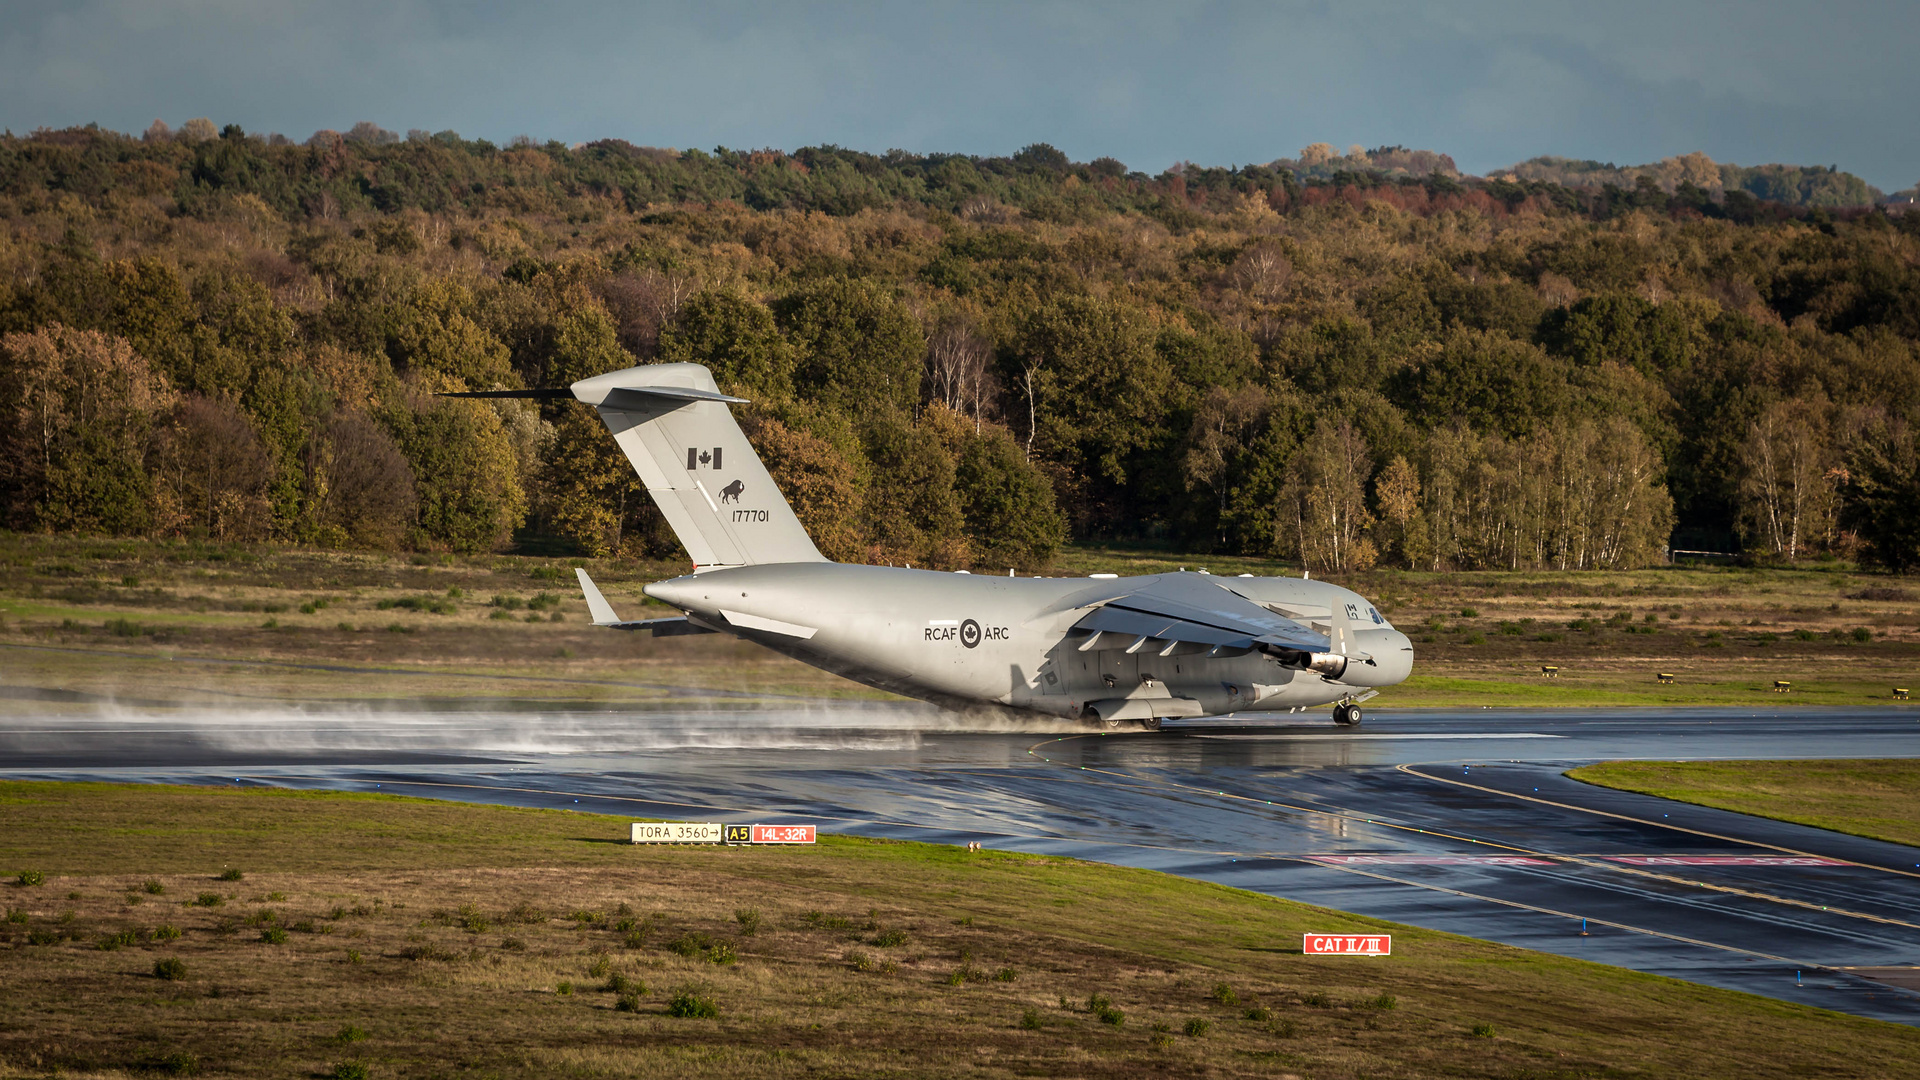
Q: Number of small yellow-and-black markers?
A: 4